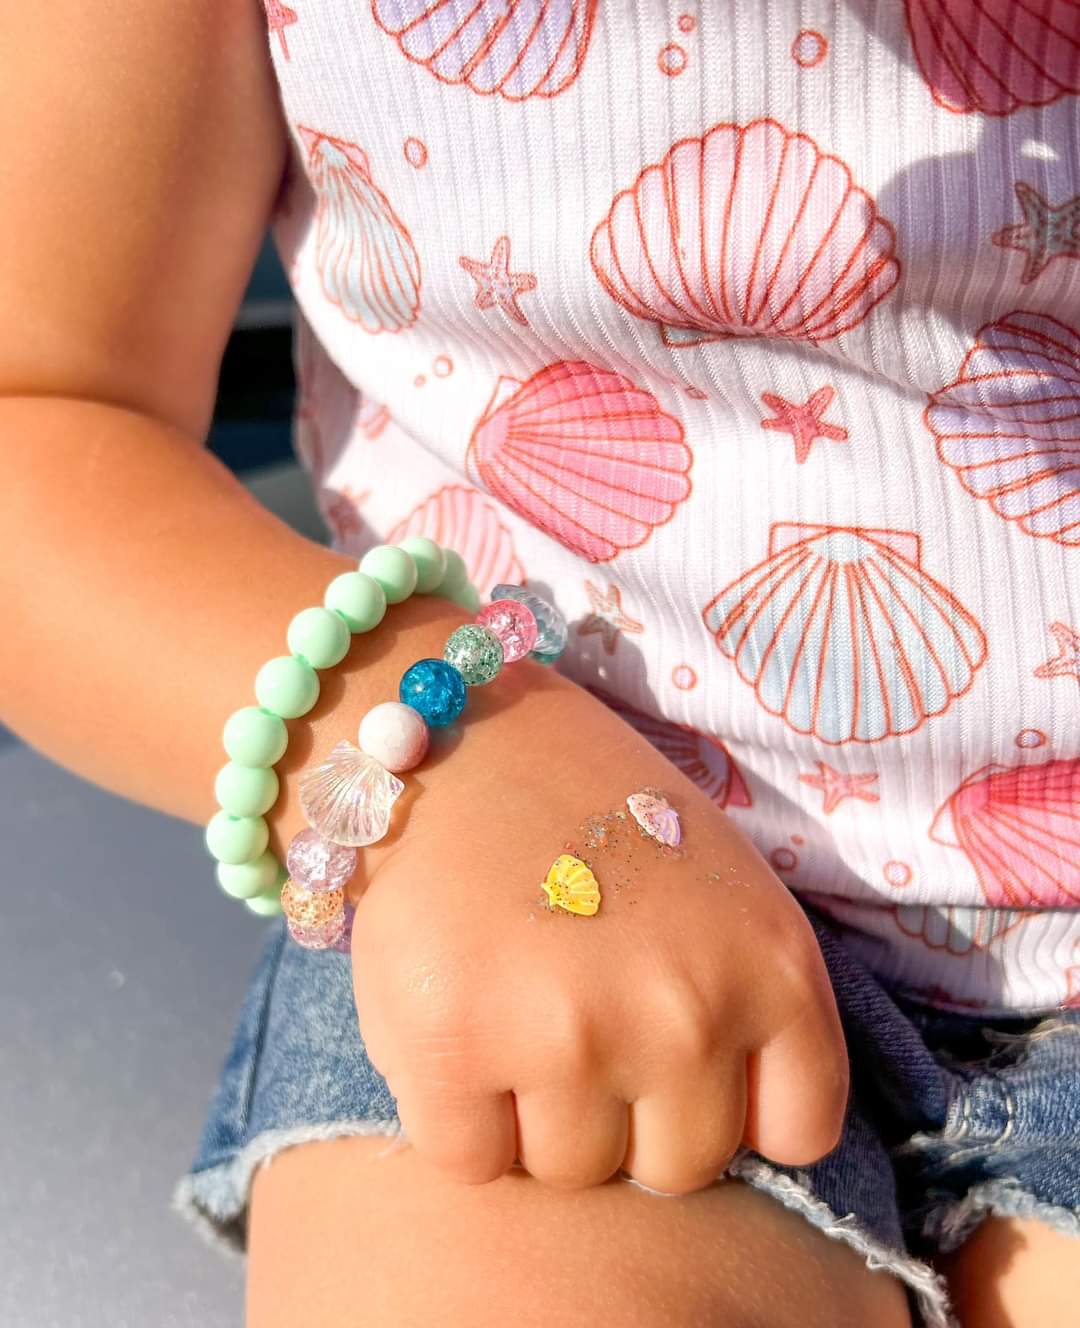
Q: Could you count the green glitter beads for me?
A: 1